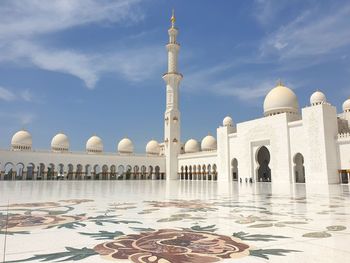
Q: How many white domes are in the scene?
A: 11